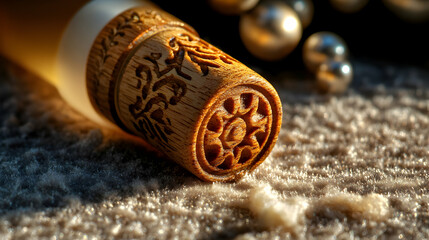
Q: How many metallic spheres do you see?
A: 7